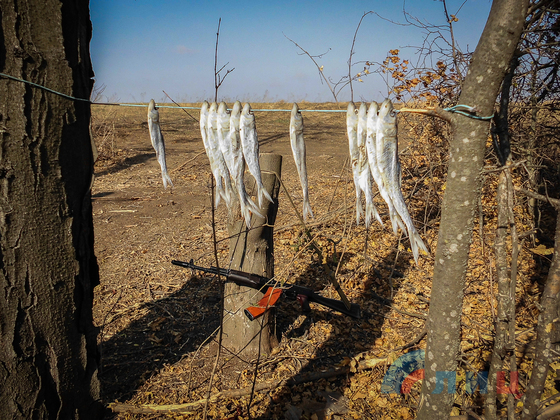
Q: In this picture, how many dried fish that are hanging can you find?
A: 11